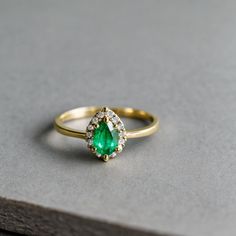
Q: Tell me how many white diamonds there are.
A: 12